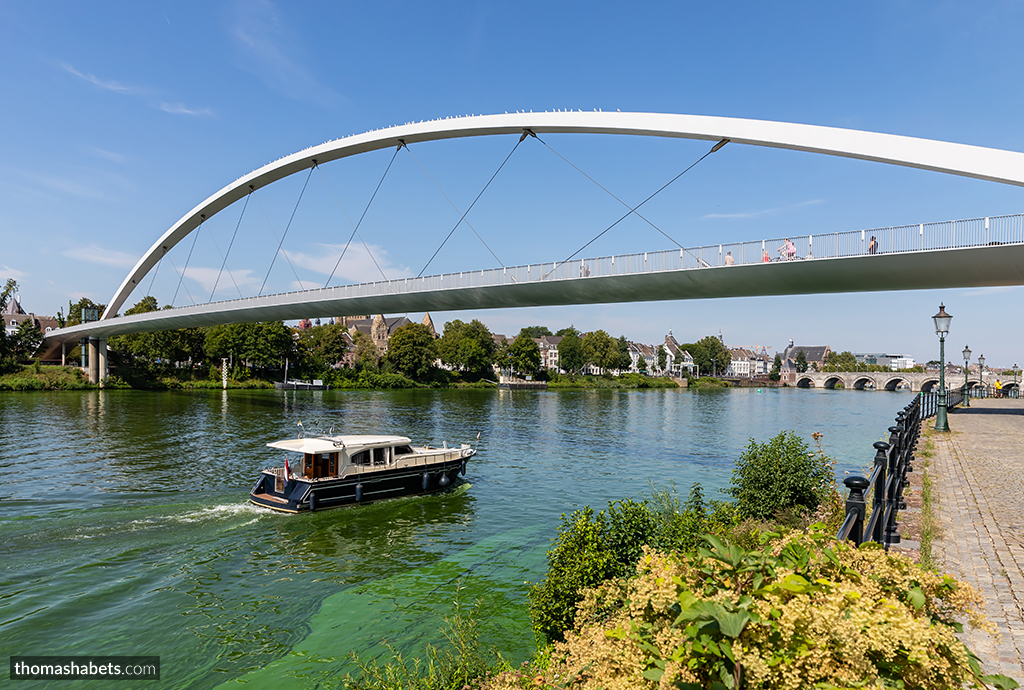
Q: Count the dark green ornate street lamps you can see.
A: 4